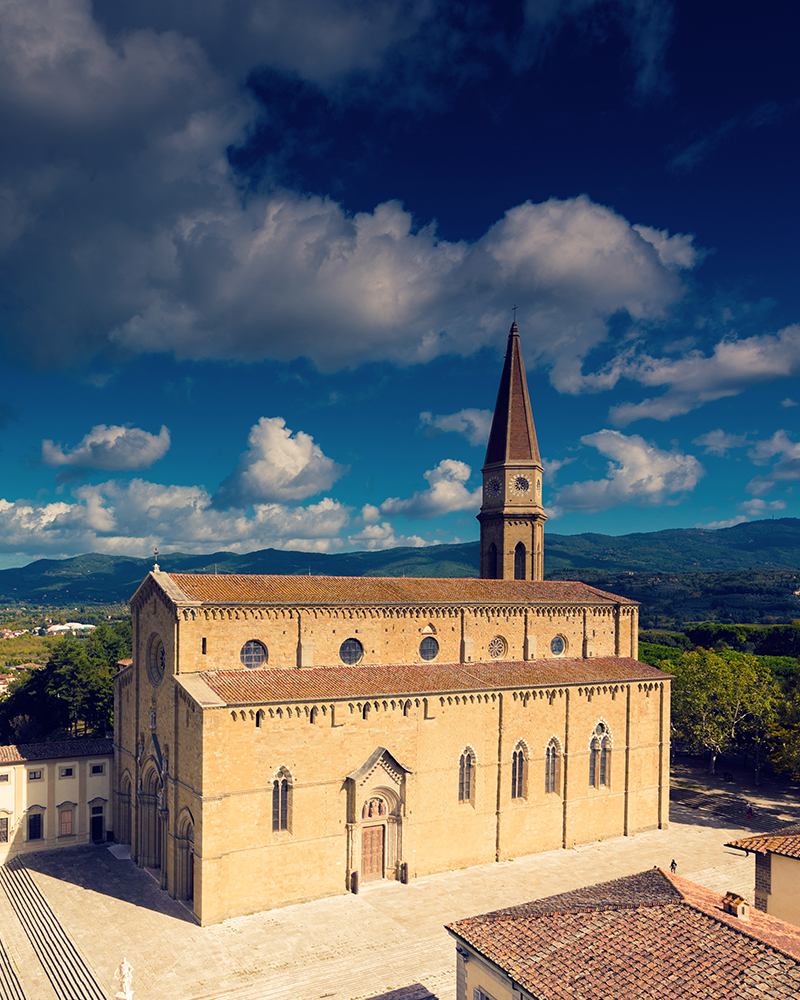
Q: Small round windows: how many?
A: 5